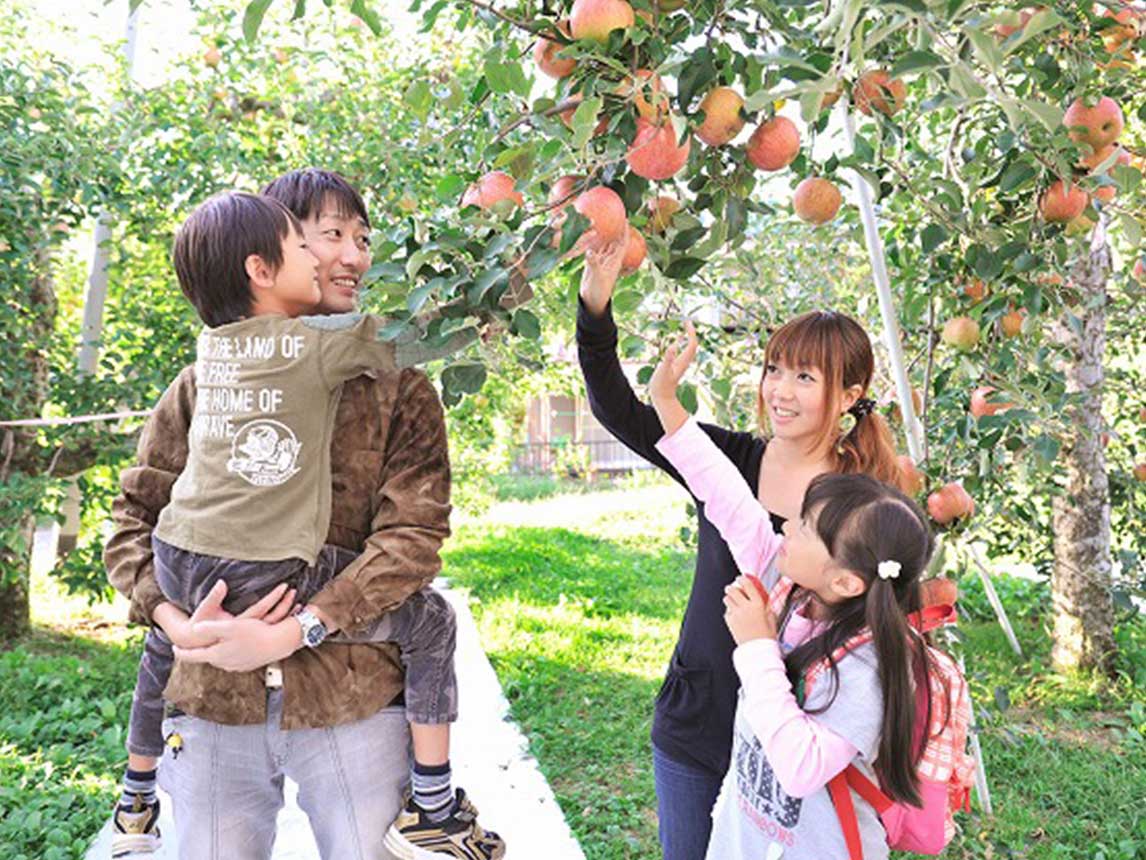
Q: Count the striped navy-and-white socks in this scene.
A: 2